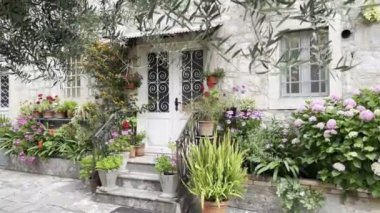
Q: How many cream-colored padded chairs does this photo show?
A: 0